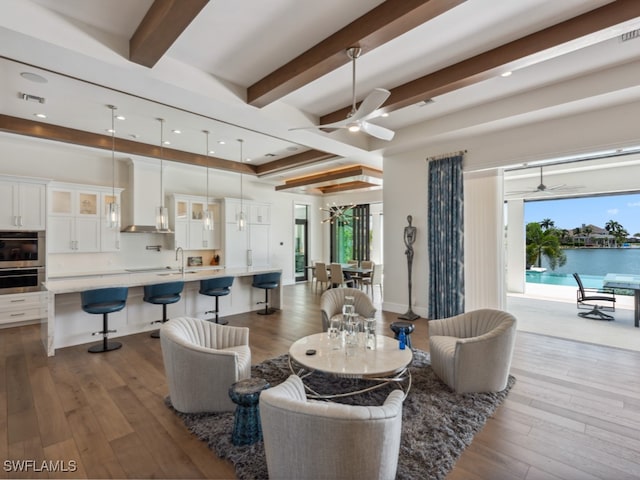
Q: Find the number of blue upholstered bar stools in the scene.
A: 4